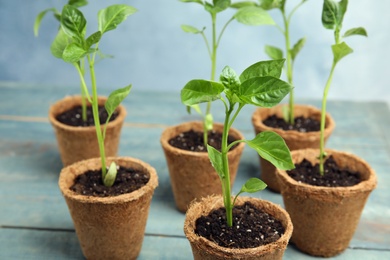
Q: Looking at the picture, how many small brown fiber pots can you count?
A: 6